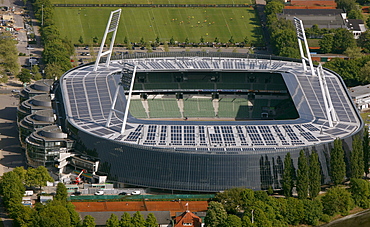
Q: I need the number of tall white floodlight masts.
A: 4